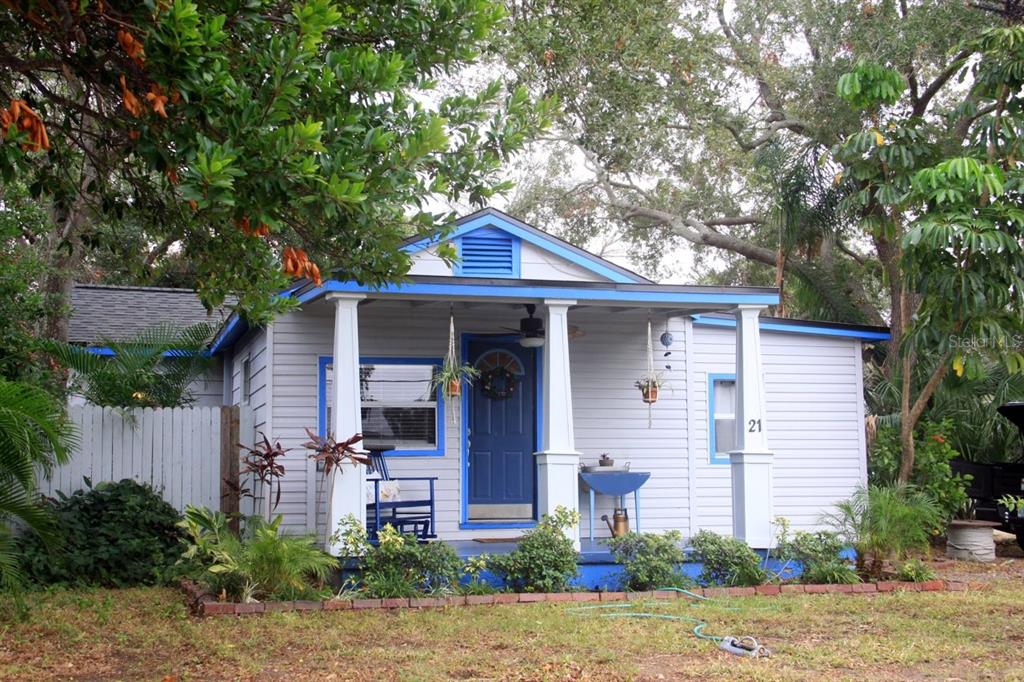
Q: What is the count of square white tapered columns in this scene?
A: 3